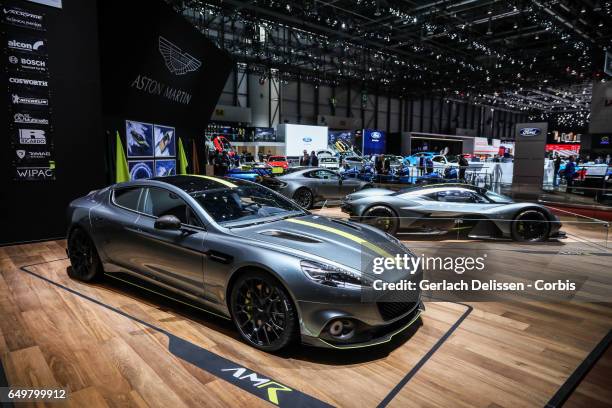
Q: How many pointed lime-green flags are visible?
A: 2